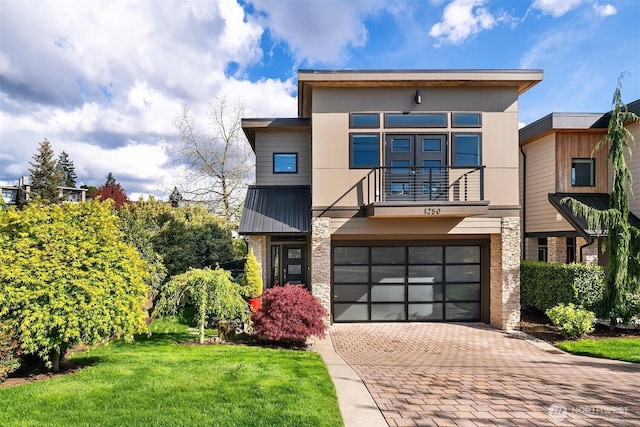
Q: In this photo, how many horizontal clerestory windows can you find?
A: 3